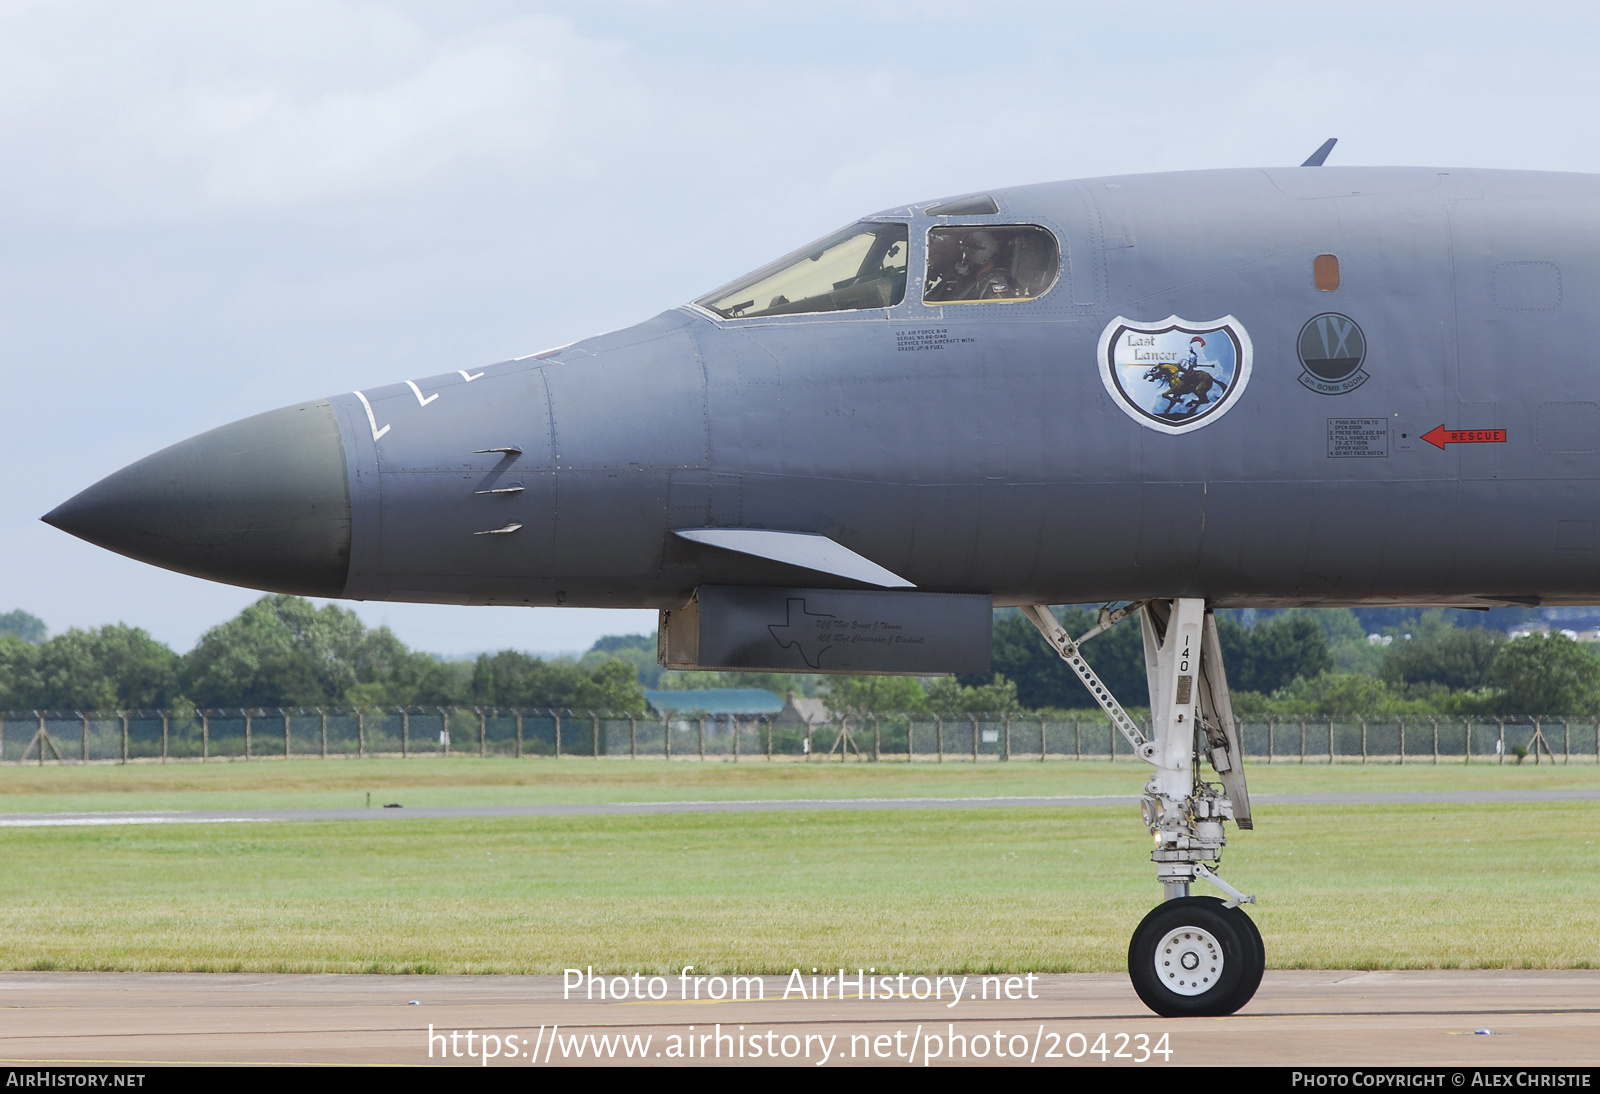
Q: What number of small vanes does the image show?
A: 3